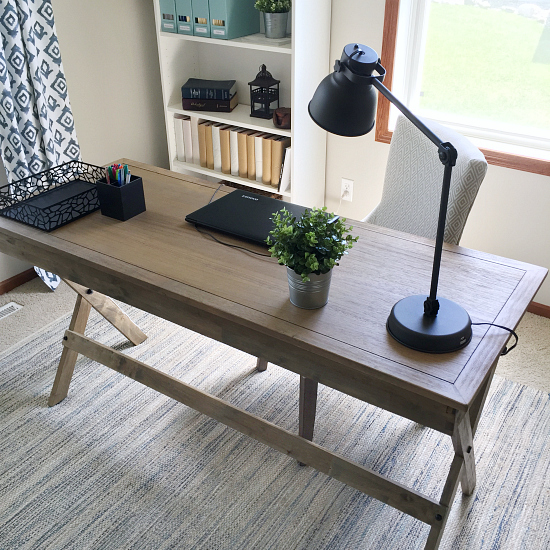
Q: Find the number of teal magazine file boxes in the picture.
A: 4